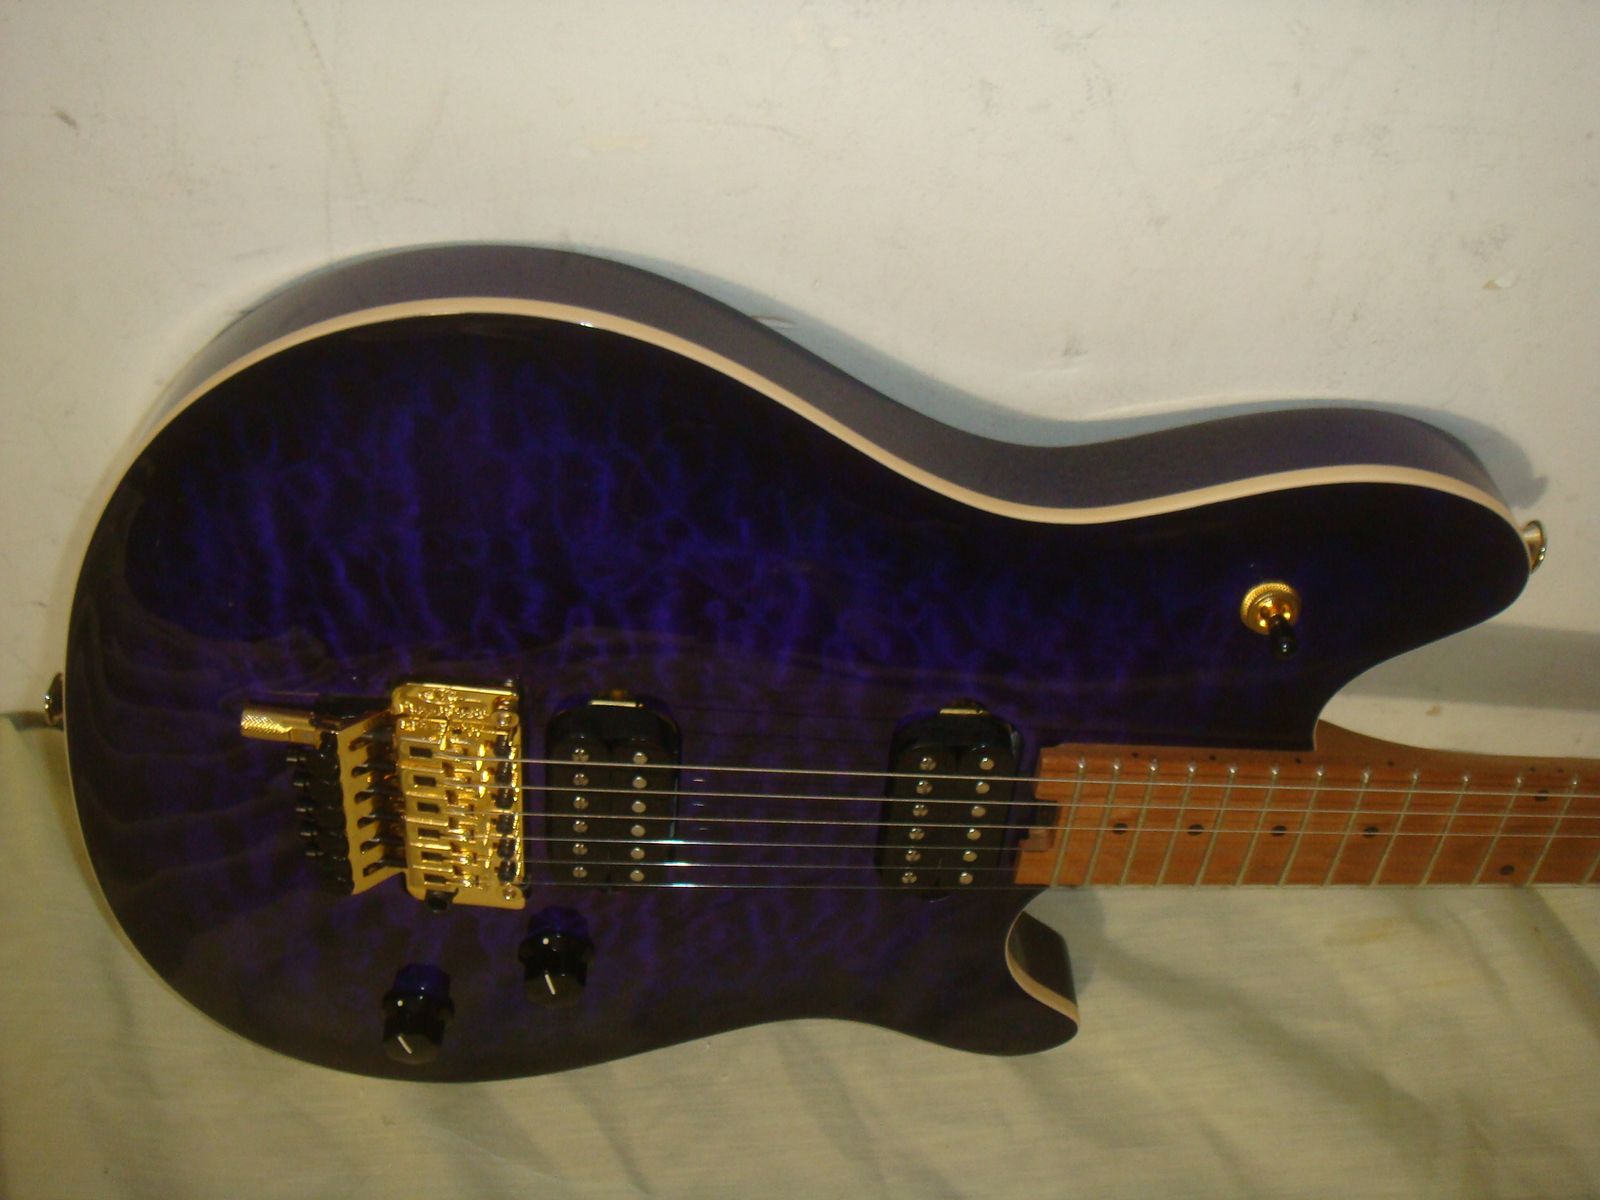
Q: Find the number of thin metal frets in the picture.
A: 13